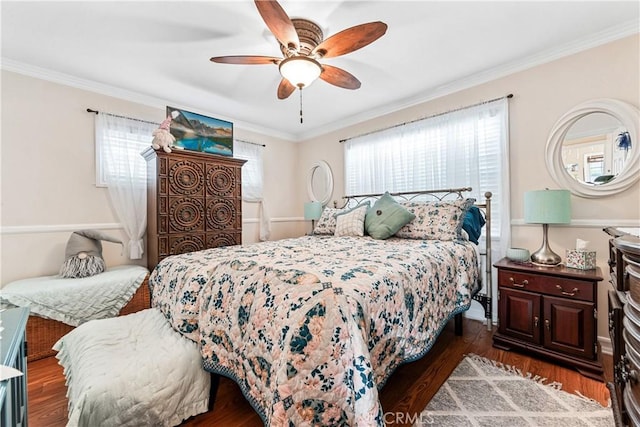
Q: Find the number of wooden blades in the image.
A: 5